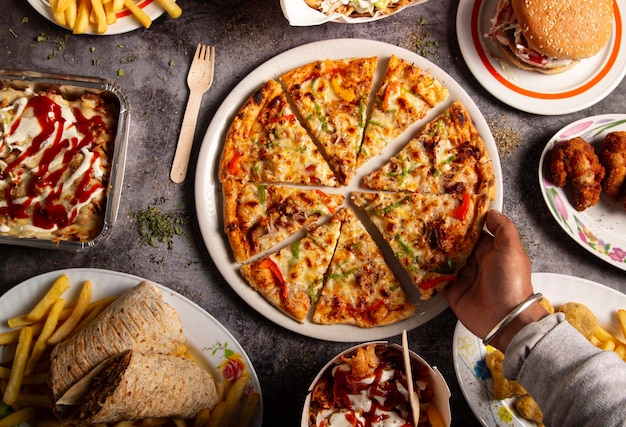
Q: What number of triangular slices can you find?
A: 8